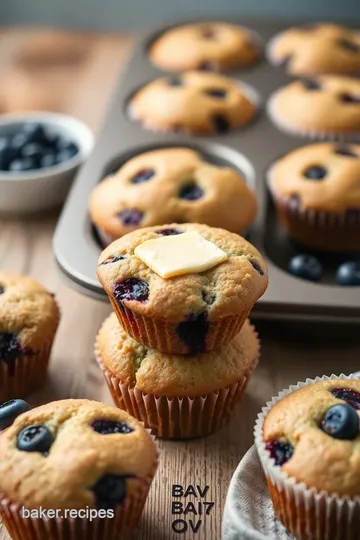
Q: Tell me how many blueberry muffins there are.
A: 11